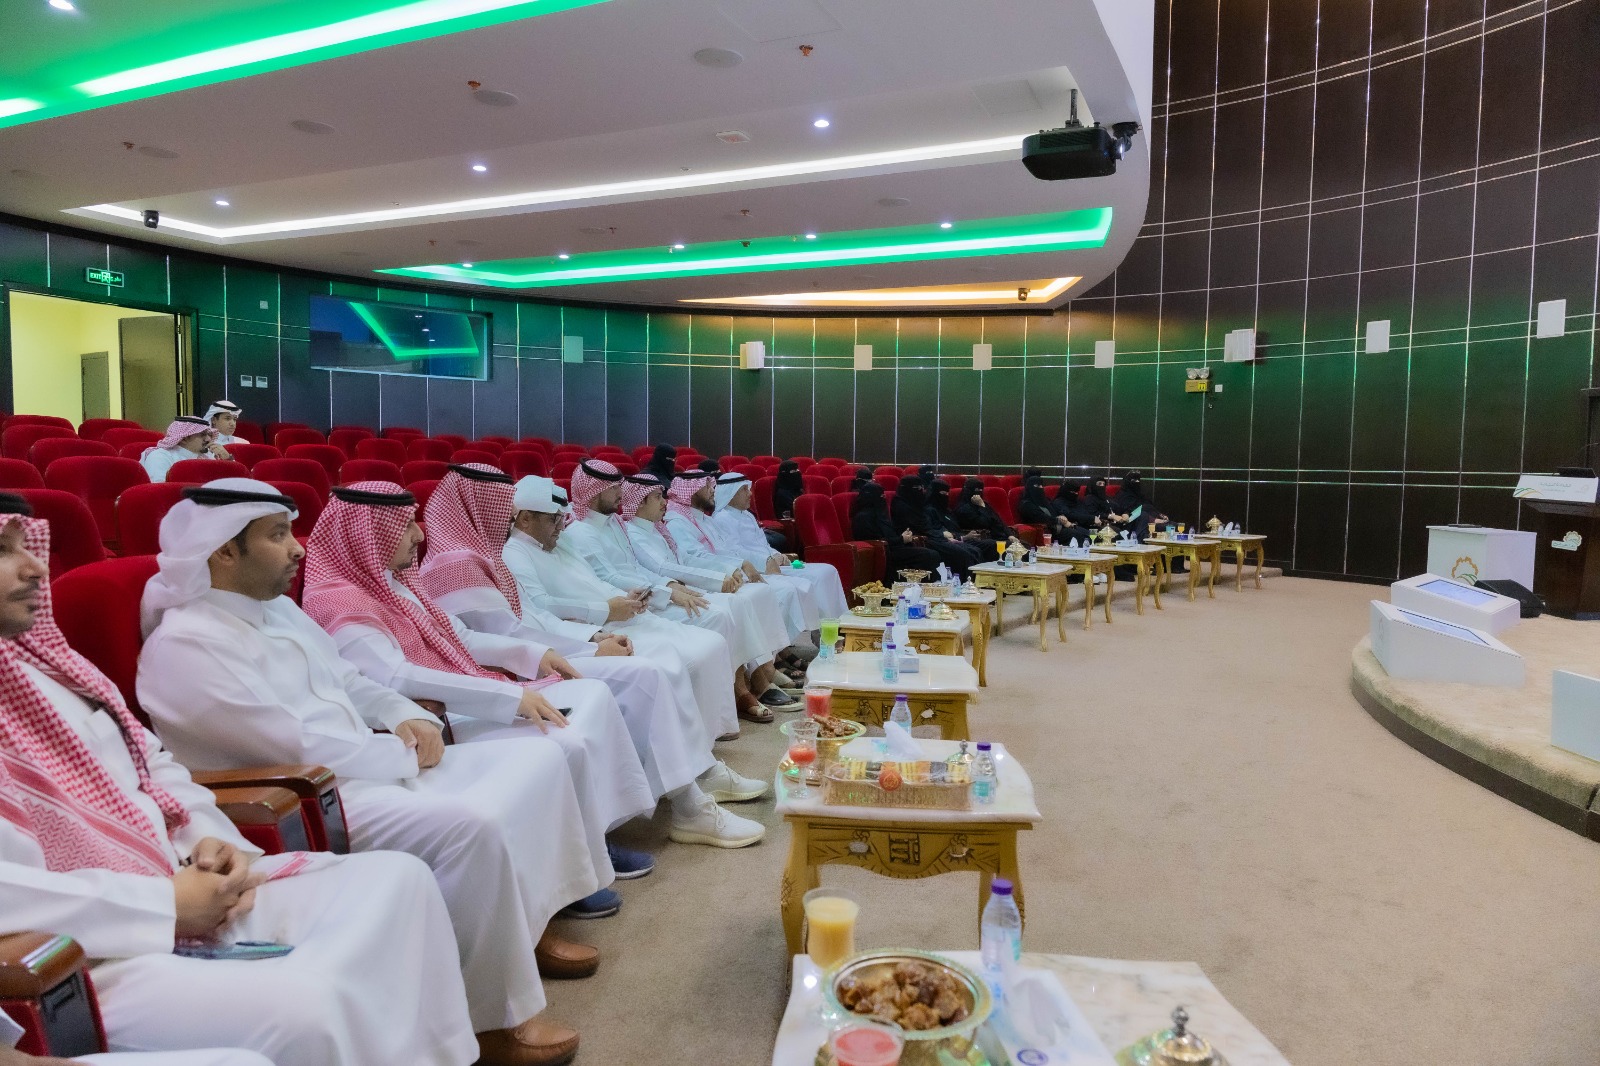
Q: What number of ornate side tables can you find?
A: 10